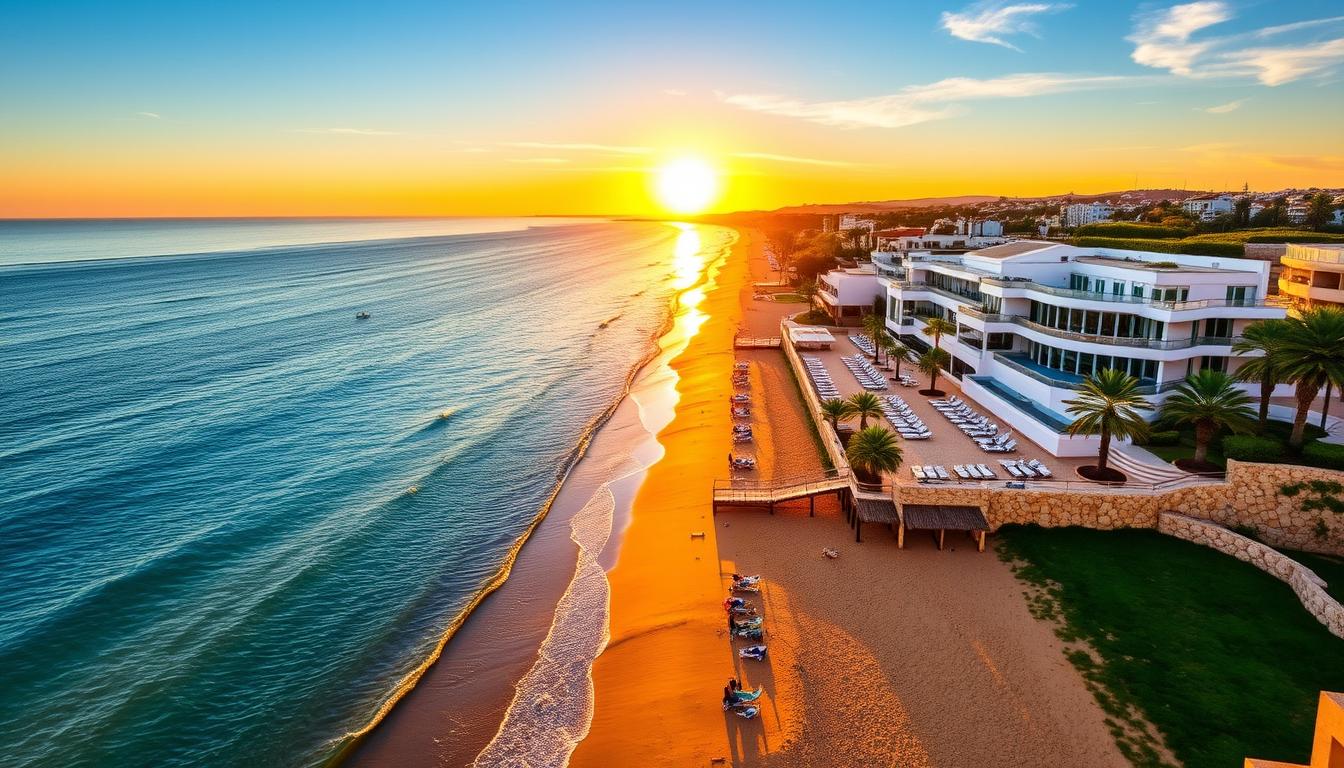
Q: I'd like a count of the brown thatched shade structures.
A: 2